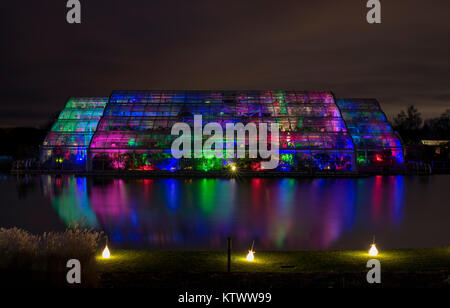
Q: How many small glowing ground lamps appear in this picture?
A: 3